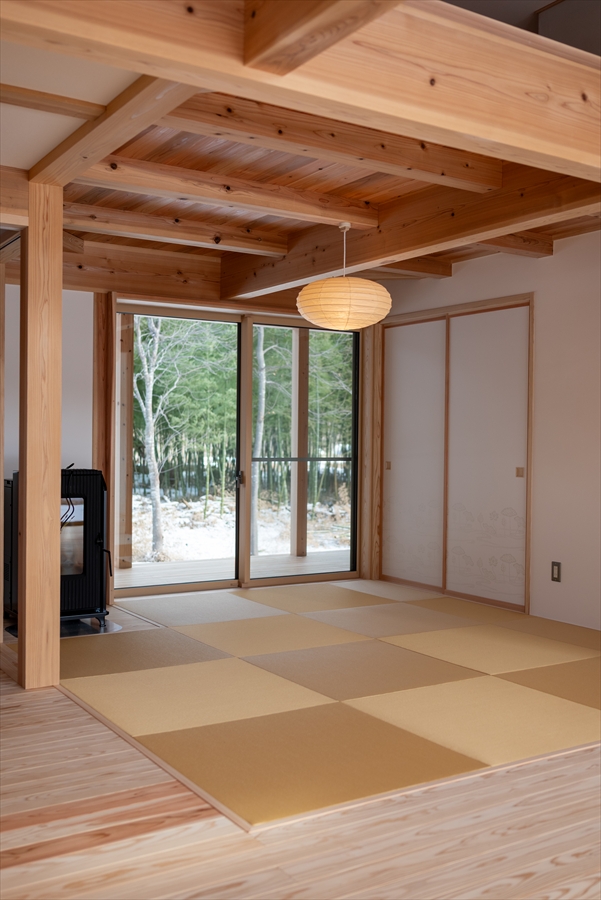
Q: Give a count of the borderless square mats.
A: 14